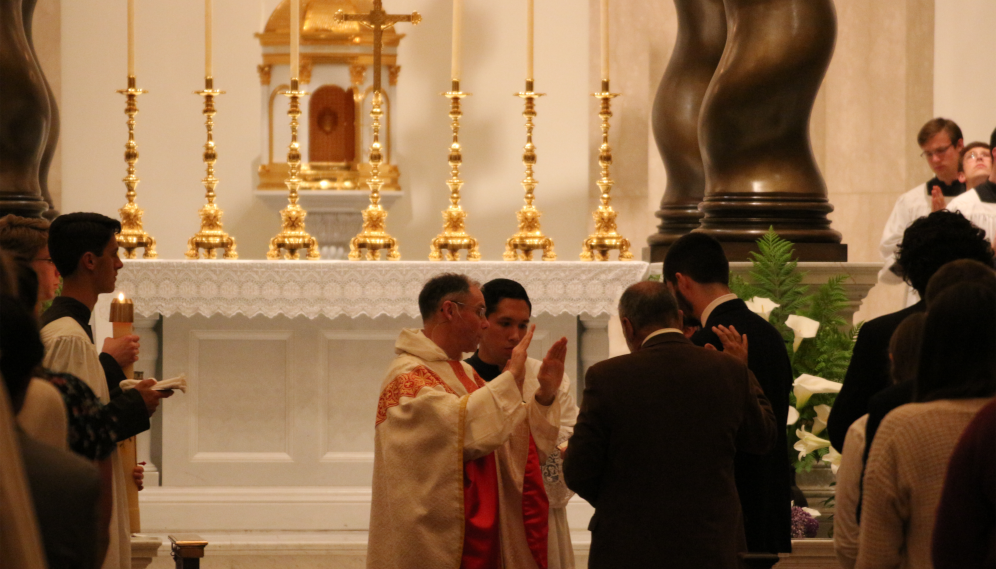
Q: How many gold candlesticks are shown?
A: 6